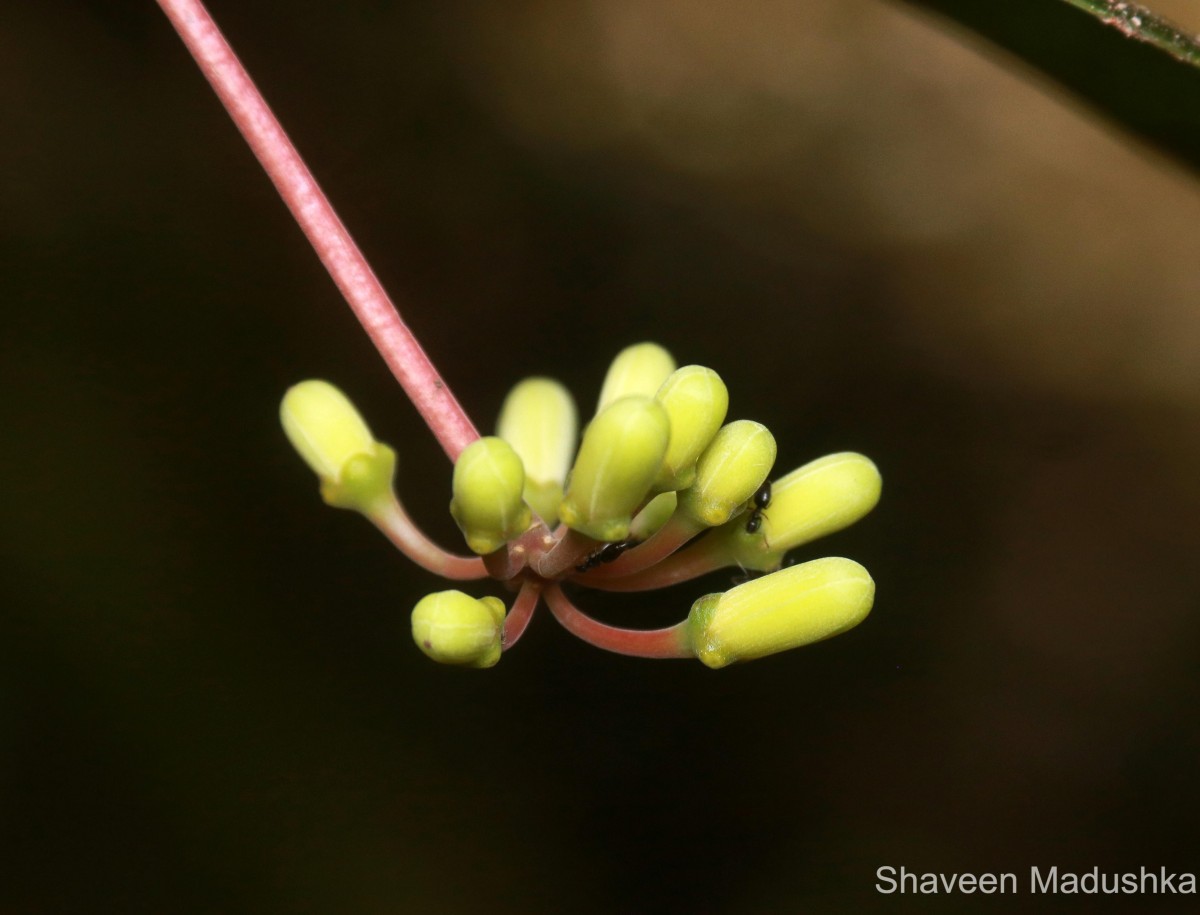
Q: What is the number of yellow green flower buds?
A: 10